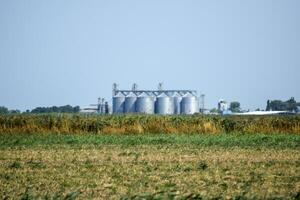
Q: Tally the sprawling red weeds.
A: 0